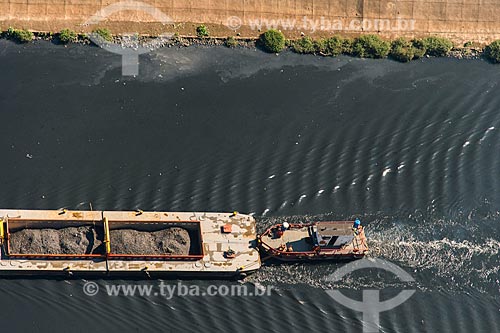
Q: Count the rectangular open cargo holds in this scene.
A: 2